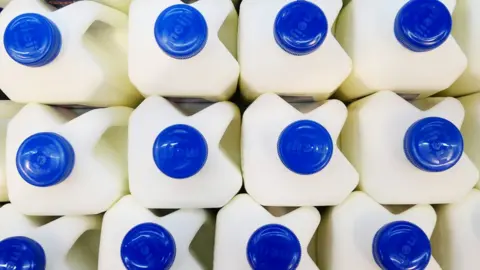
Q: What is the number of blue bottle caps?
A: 12